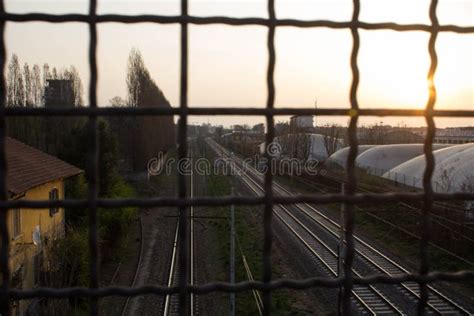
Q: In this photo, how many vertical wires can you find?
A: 6